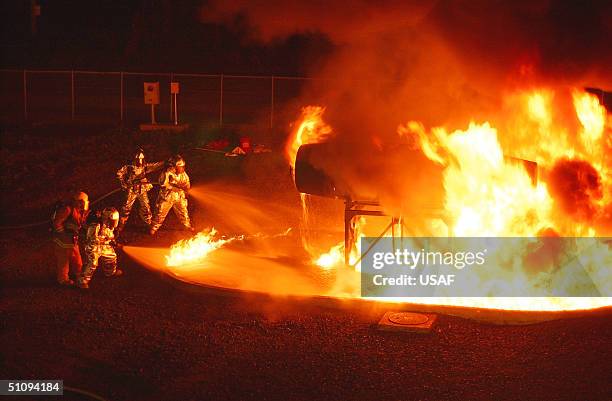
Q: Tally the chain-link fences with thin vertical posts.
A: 1